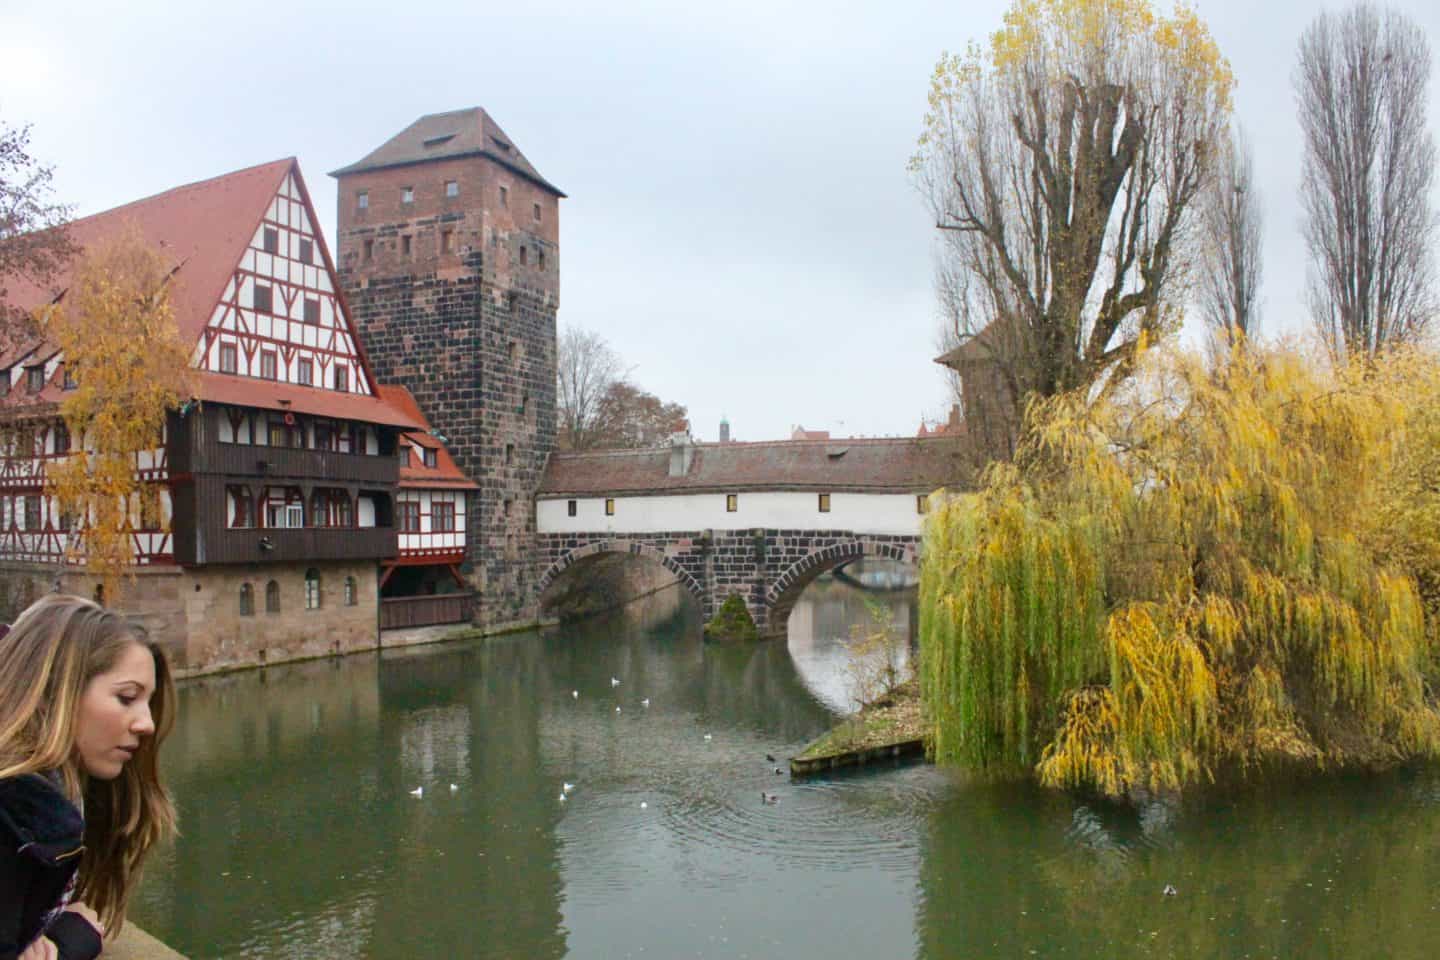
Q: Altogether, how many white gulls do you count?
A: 10